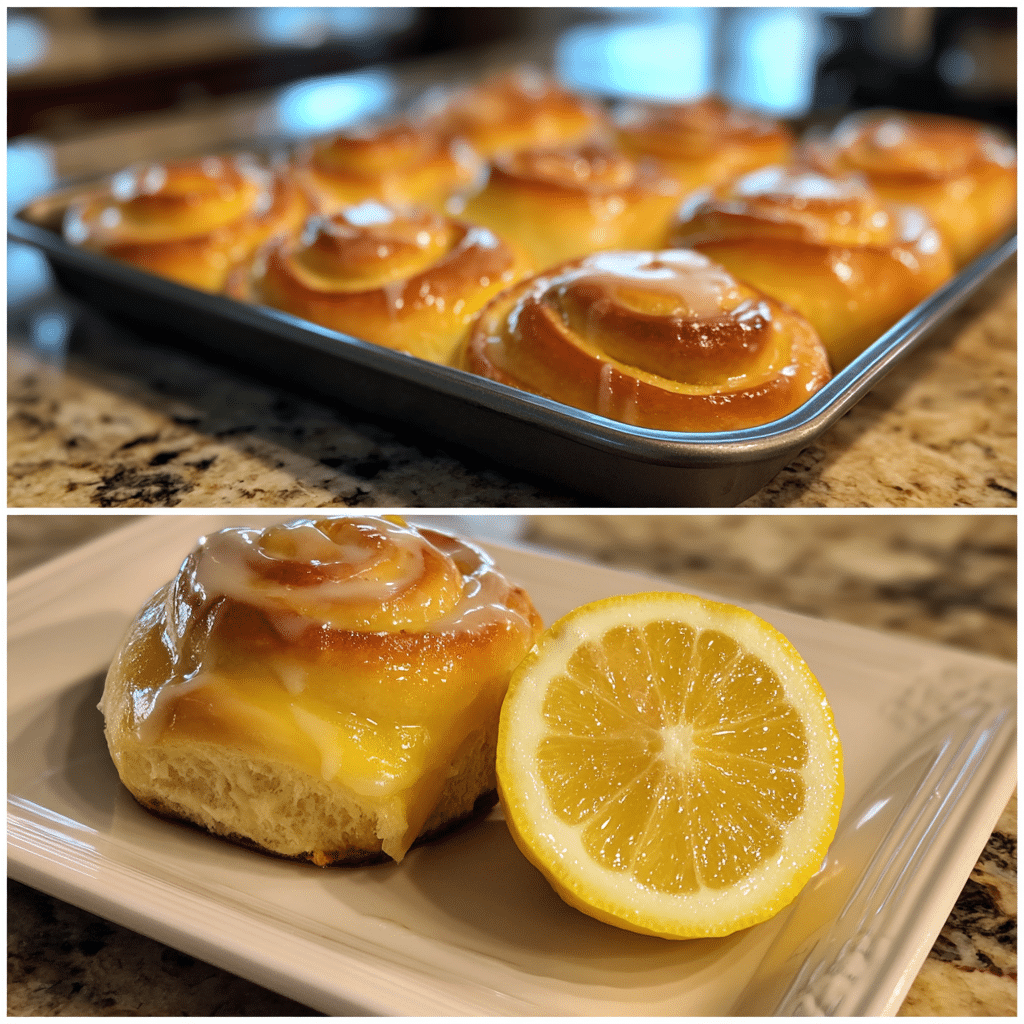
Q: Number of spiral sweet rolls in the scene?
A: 10